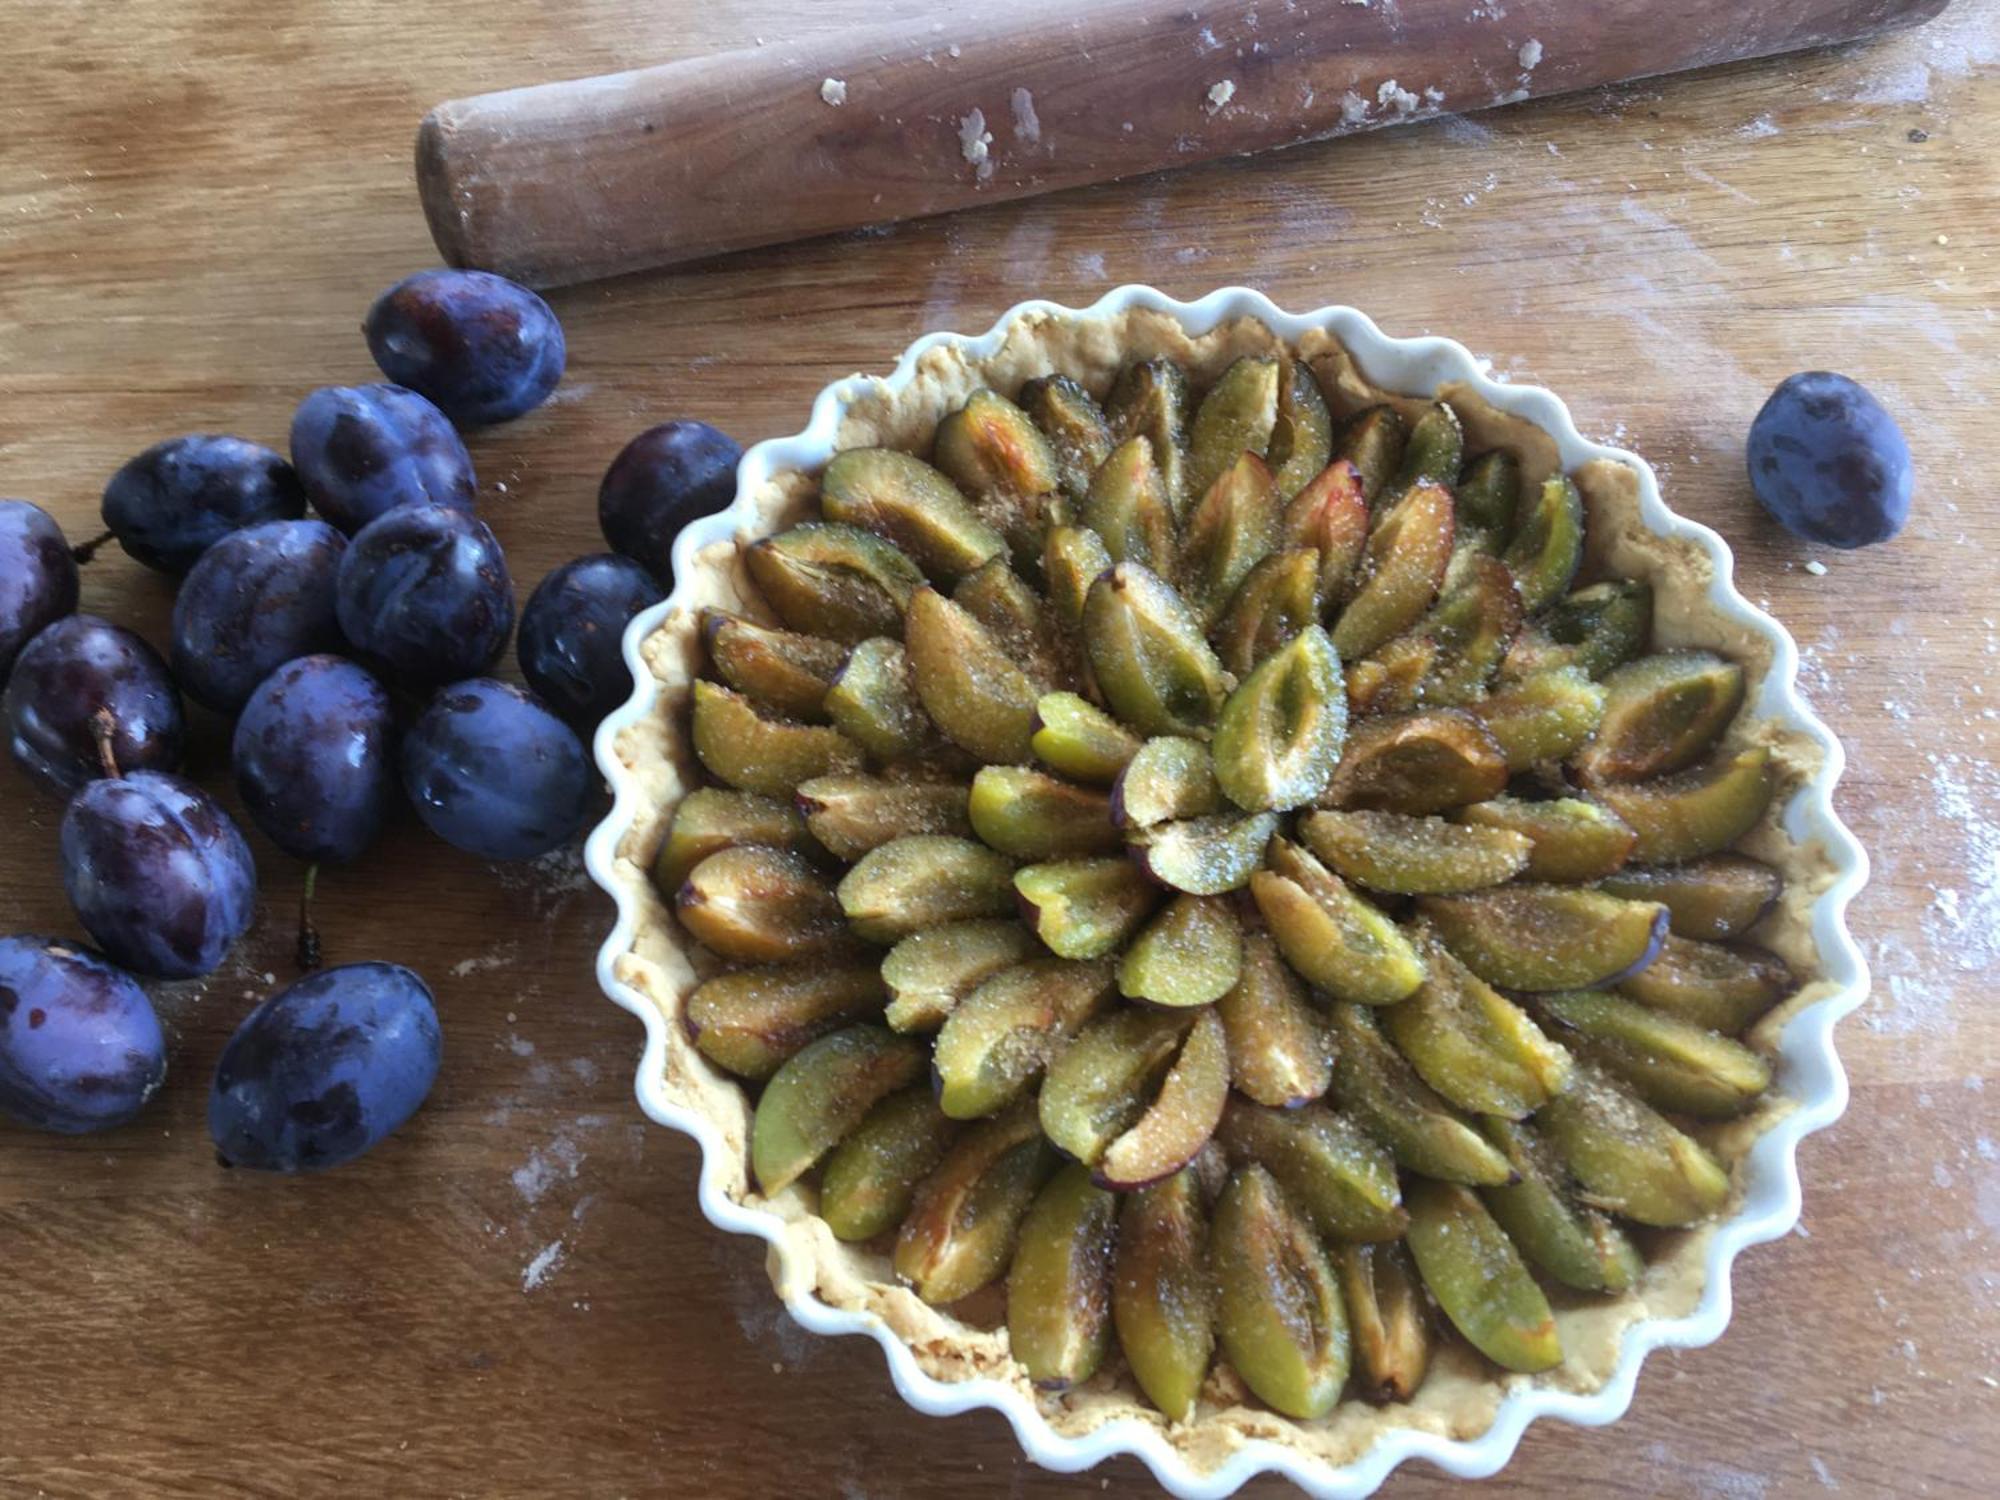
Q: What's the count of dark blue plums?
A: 15